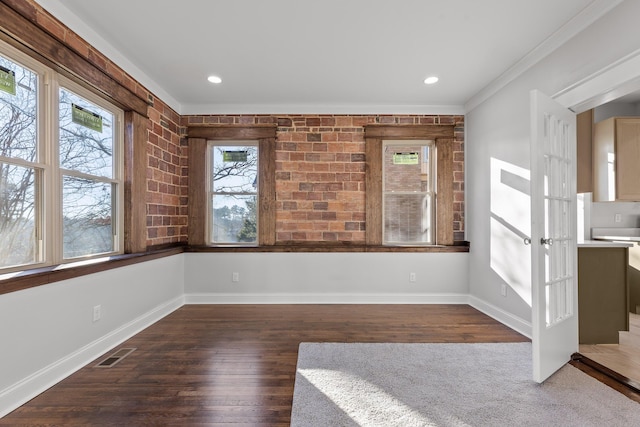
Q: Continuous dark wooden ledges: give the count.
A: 1